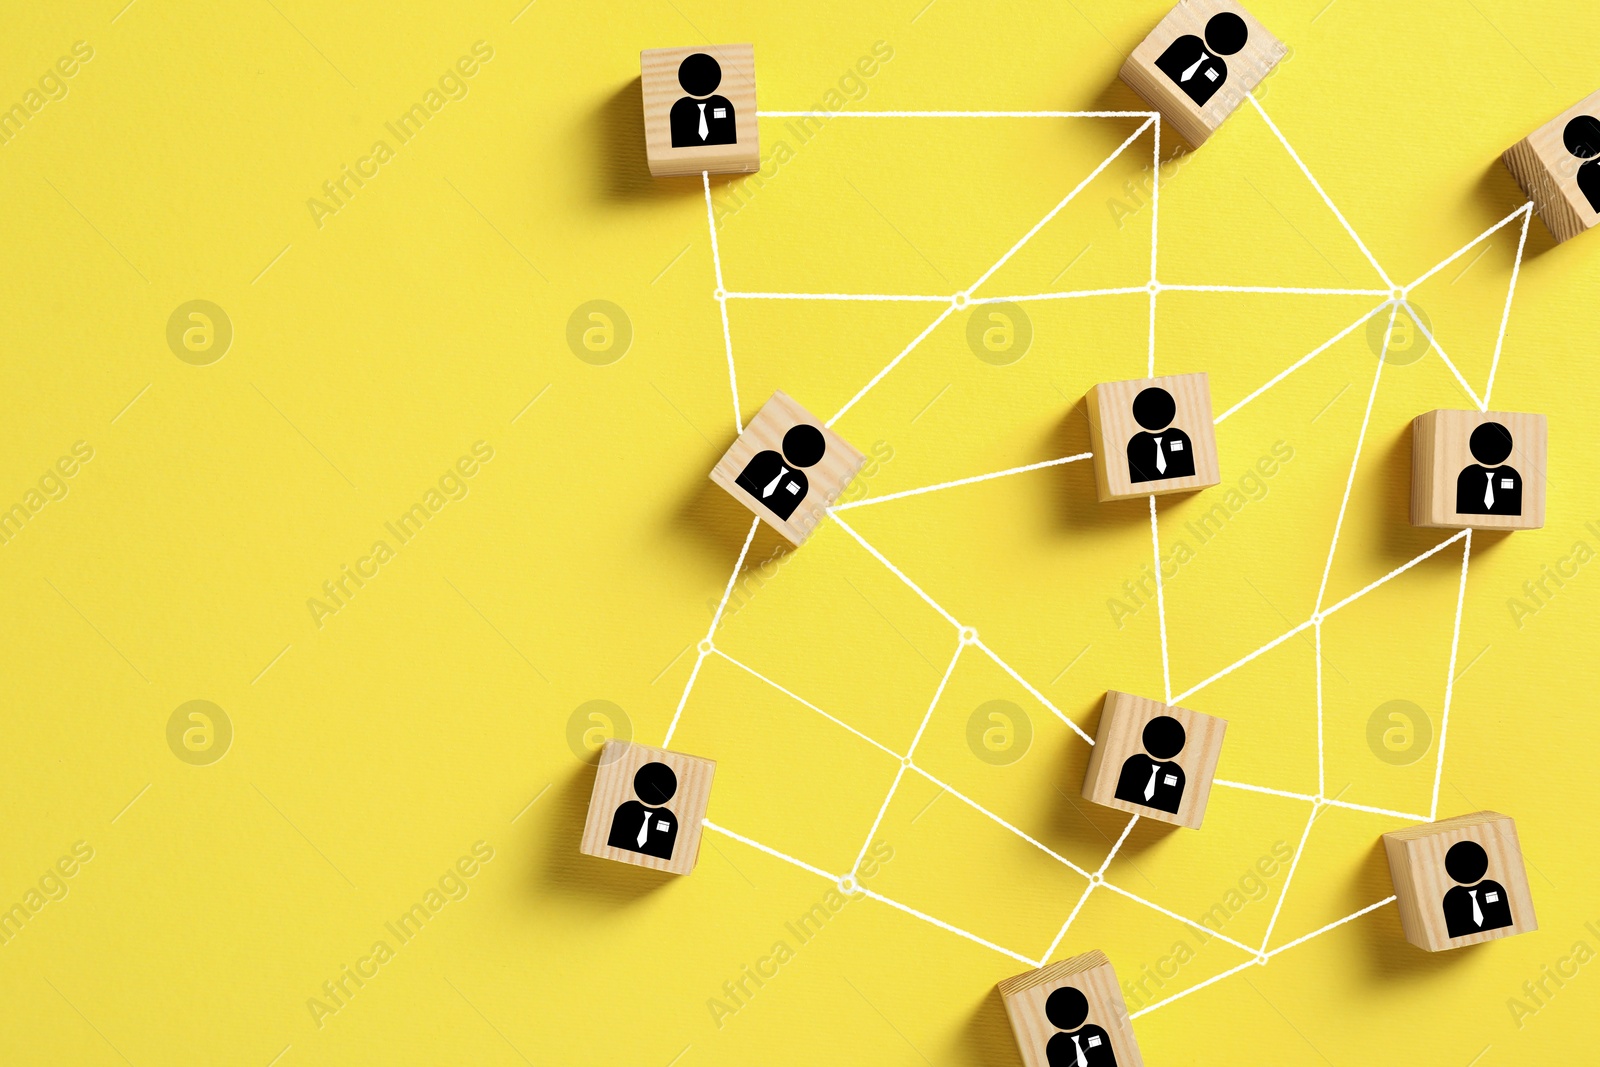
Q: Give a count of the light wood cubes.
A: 10